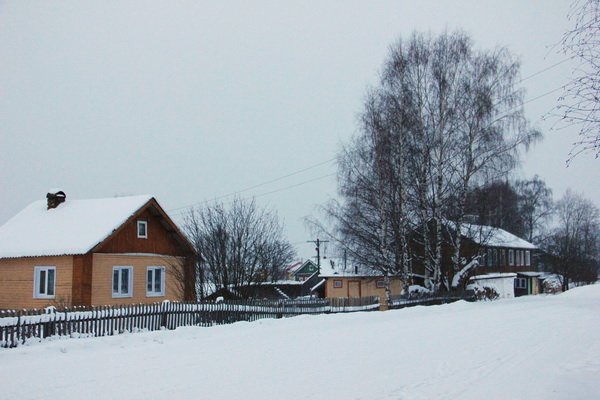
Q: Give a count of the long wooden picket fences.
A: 1